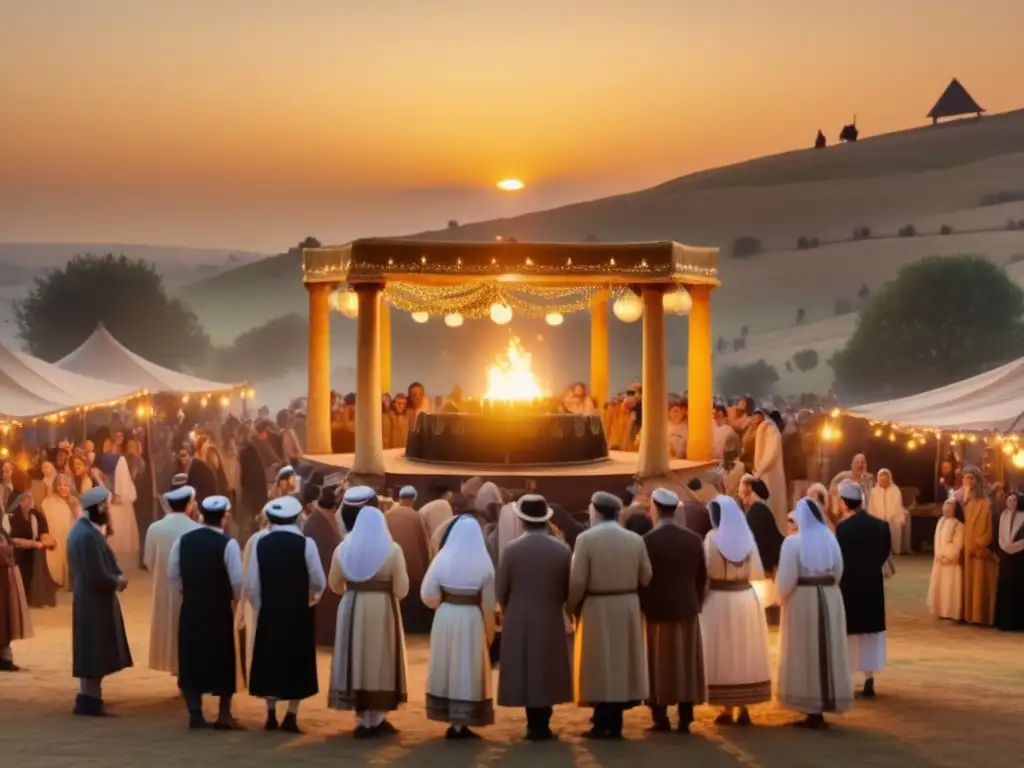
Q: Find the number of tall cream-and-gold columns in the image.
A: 6